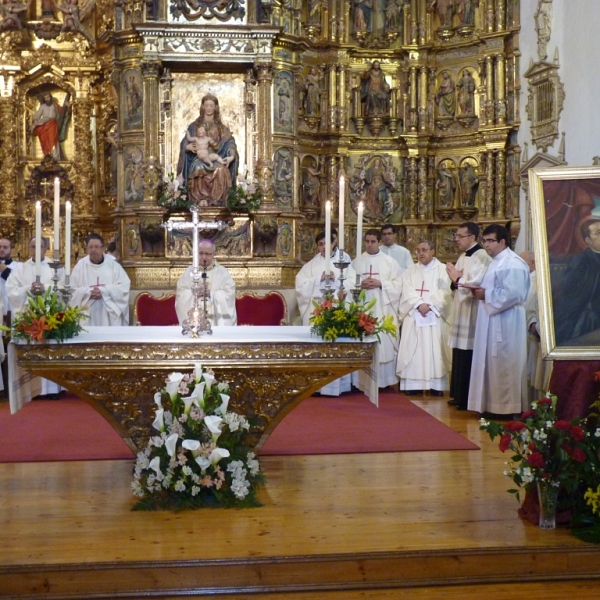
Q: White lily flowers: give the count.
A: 14